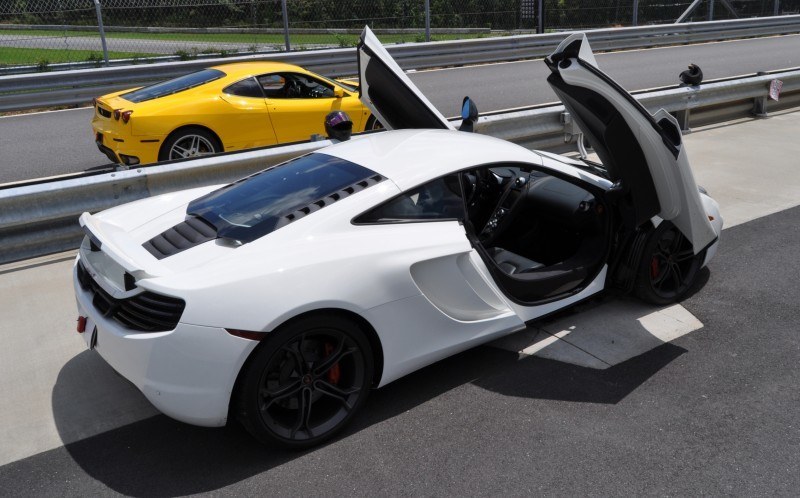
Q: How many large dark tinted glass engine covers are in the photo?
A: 2